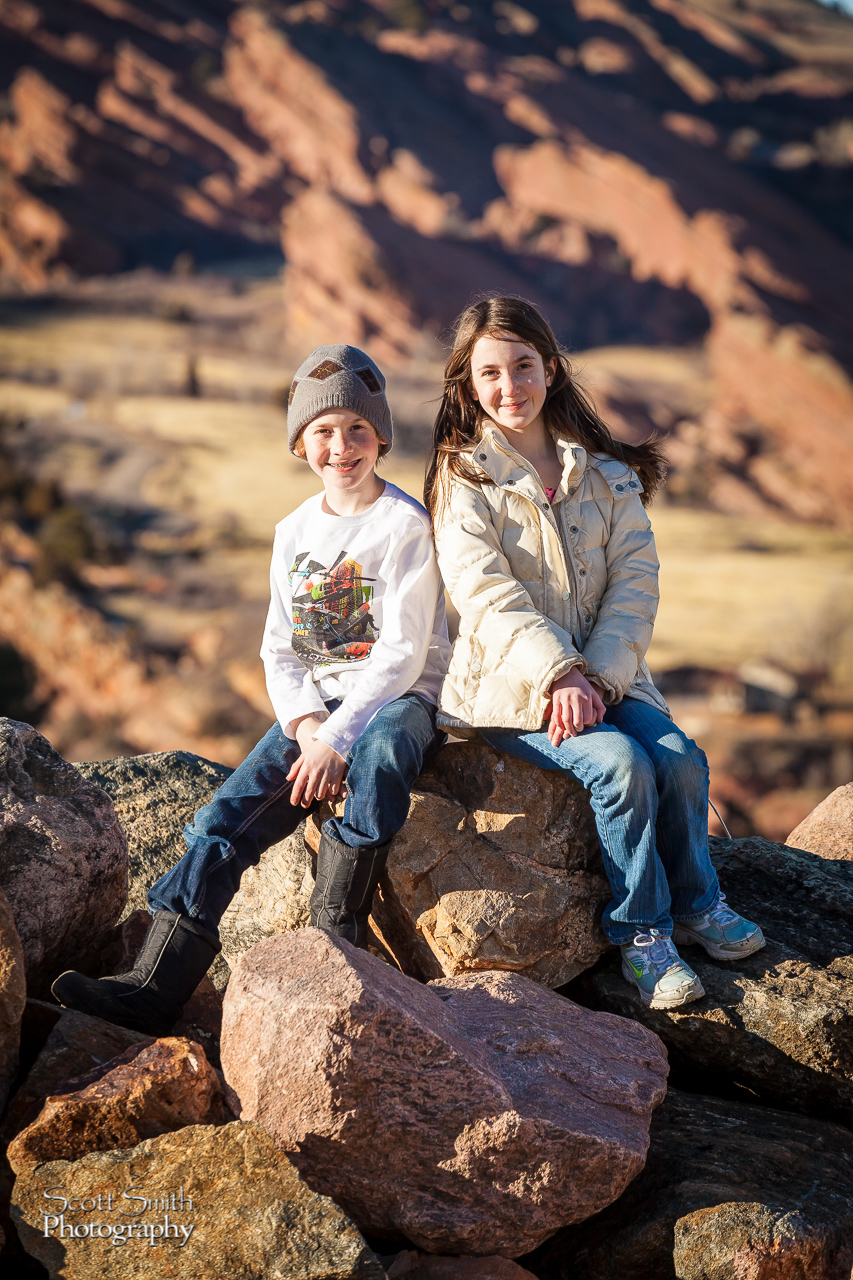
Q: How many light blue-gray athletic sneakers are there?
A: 2